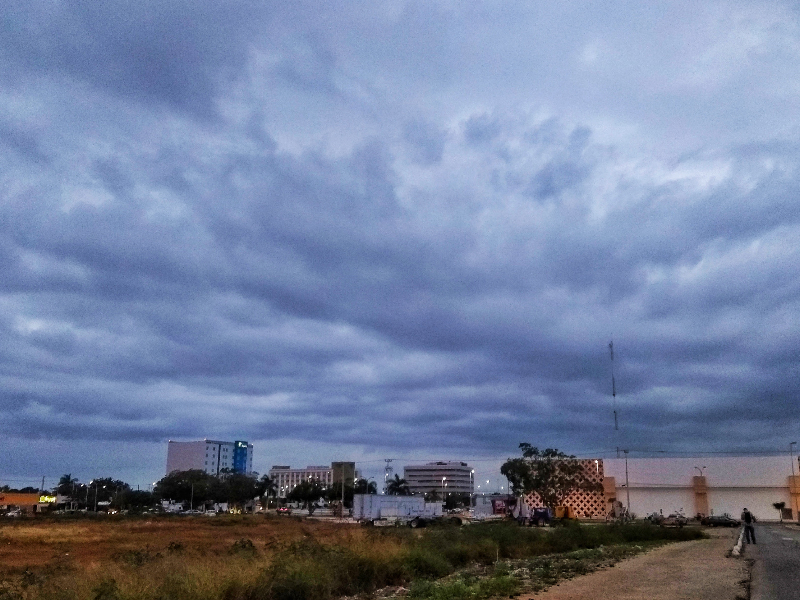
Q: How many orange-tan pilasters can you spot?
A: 3